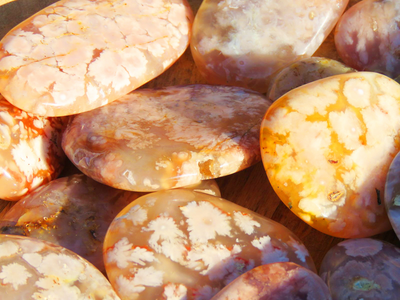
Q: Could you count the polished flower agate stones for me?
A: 13